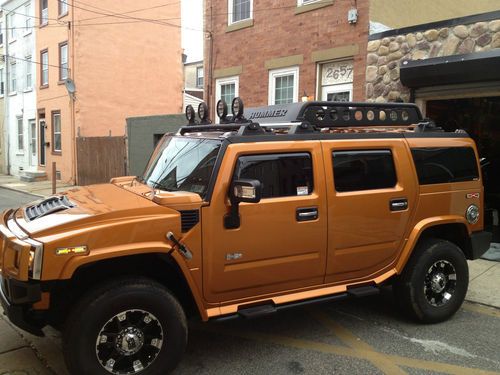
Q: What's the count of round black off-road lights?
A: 4